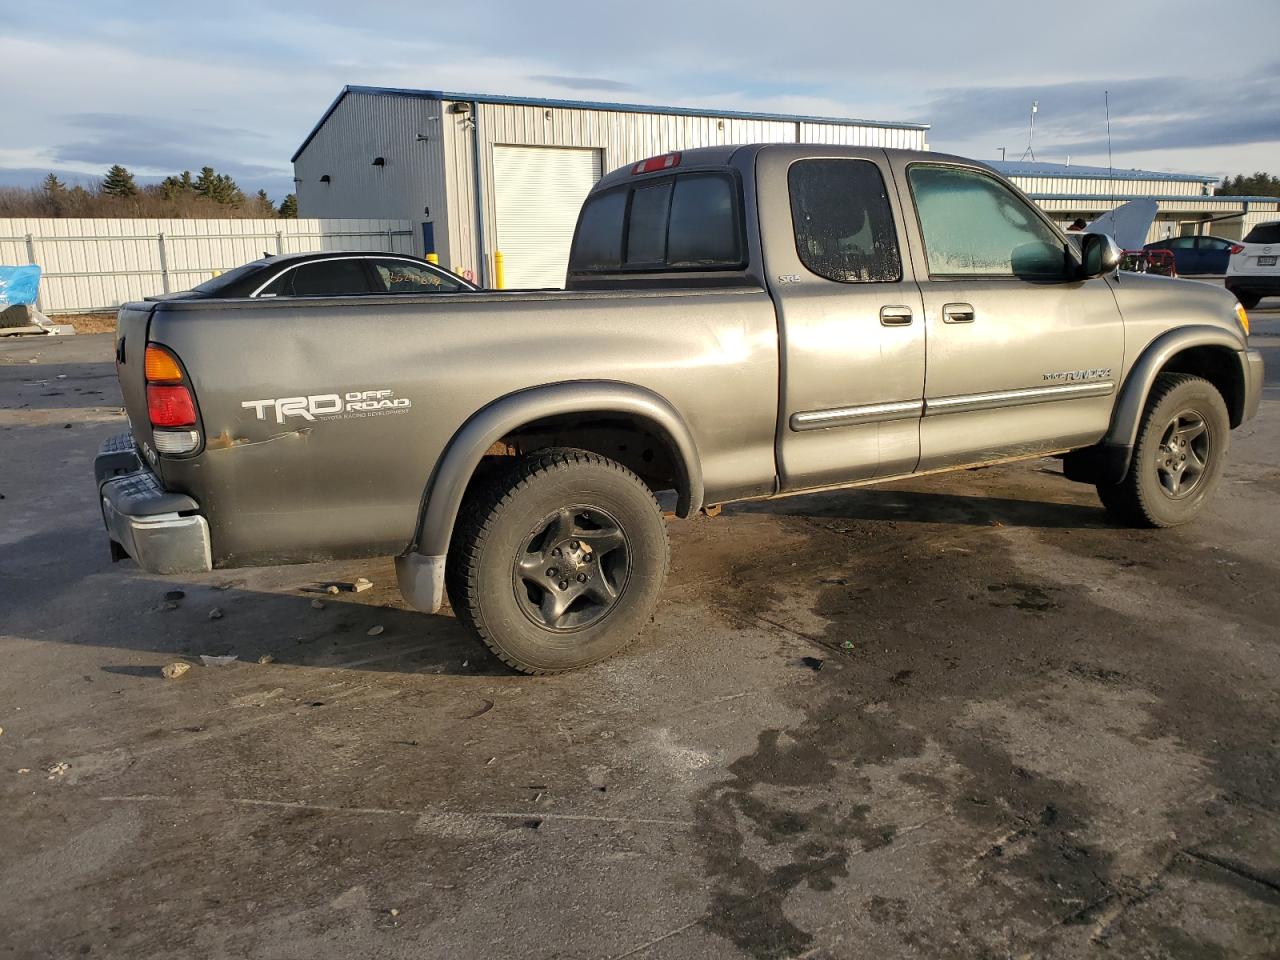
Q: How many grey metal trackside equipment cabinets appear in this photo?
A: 0